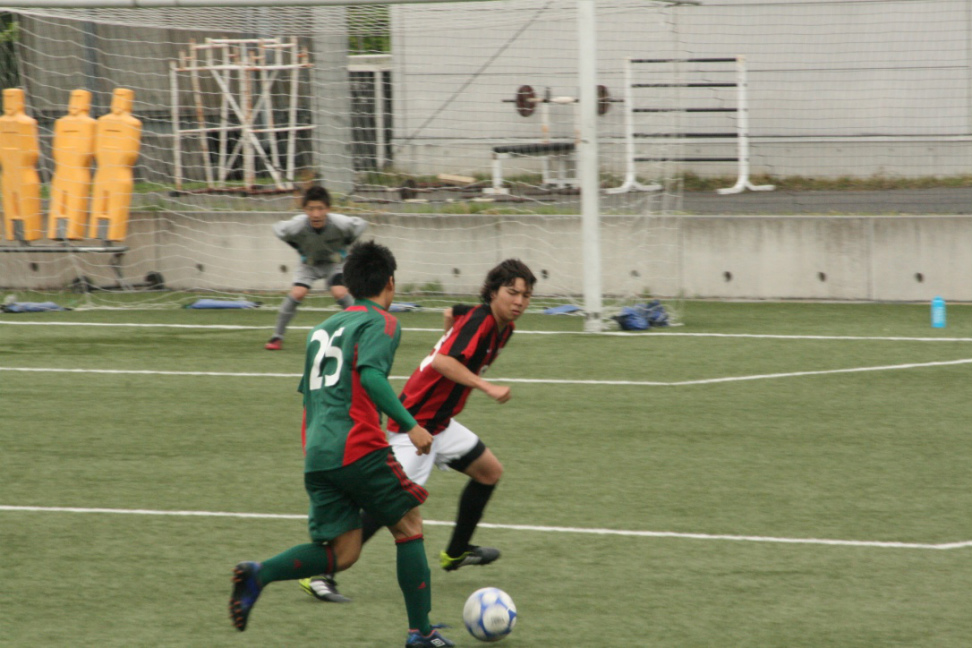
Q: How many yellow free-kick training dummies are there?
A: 3